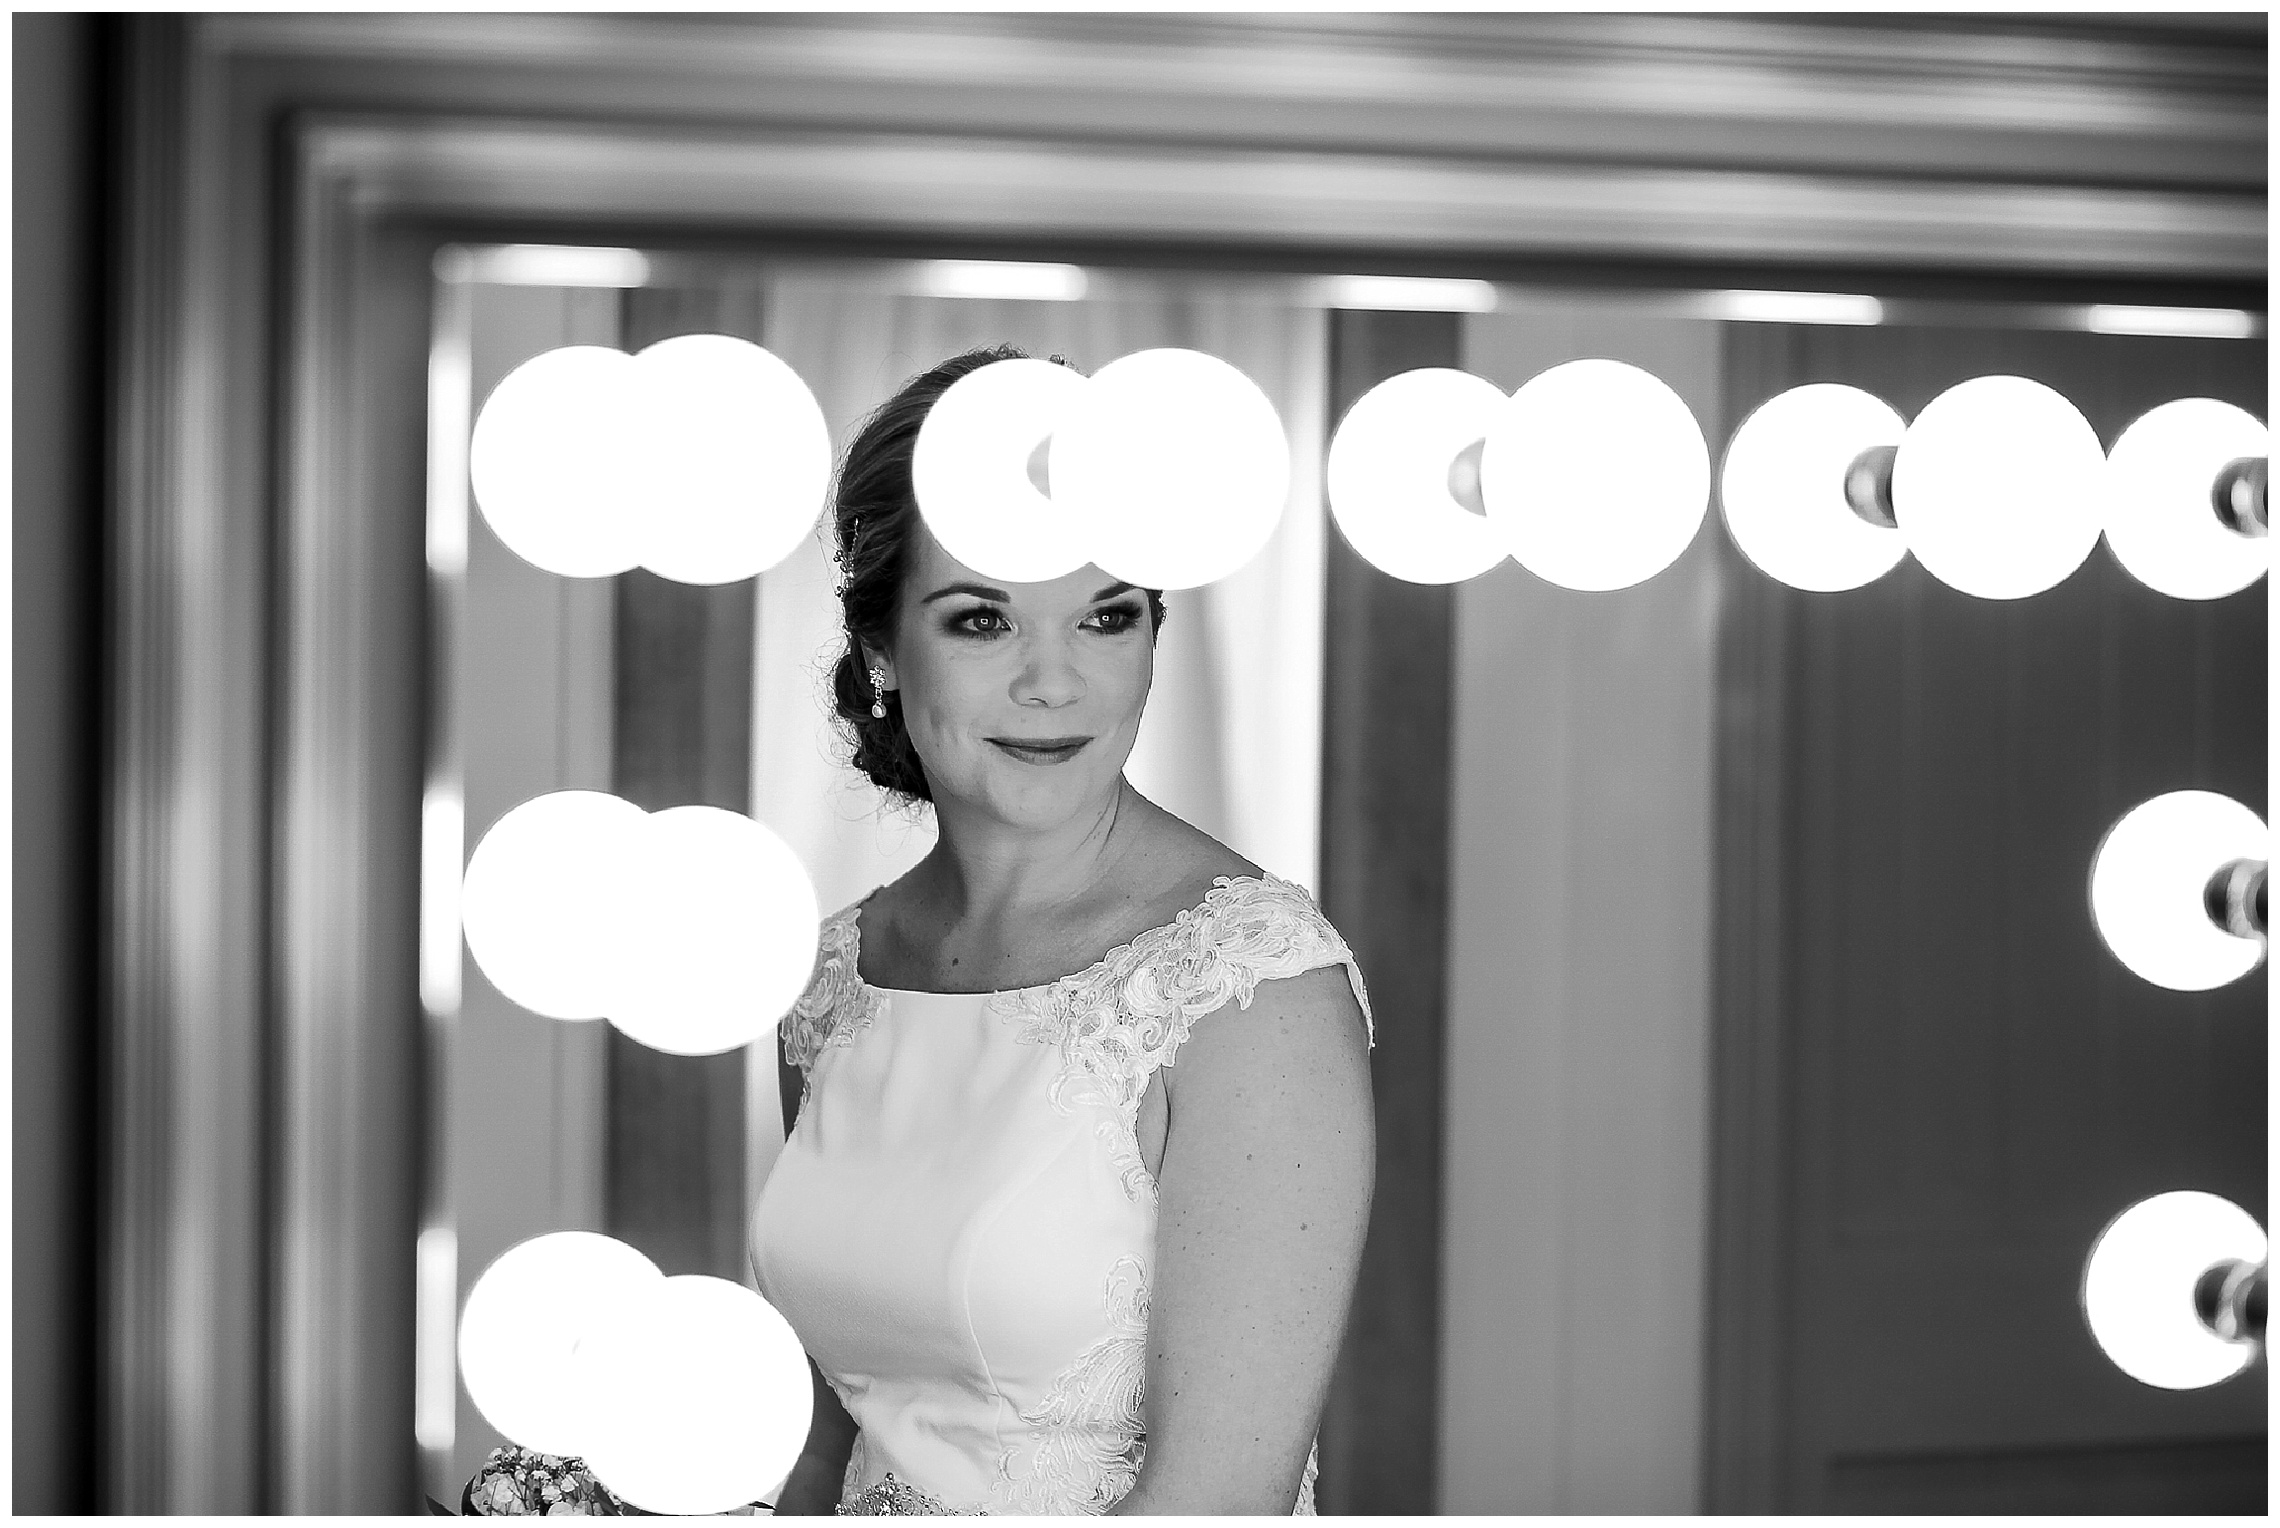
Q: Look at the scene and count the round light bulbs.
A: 15